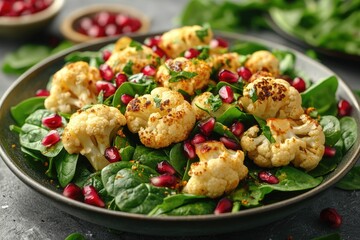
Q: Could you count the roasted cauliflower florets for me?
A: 12